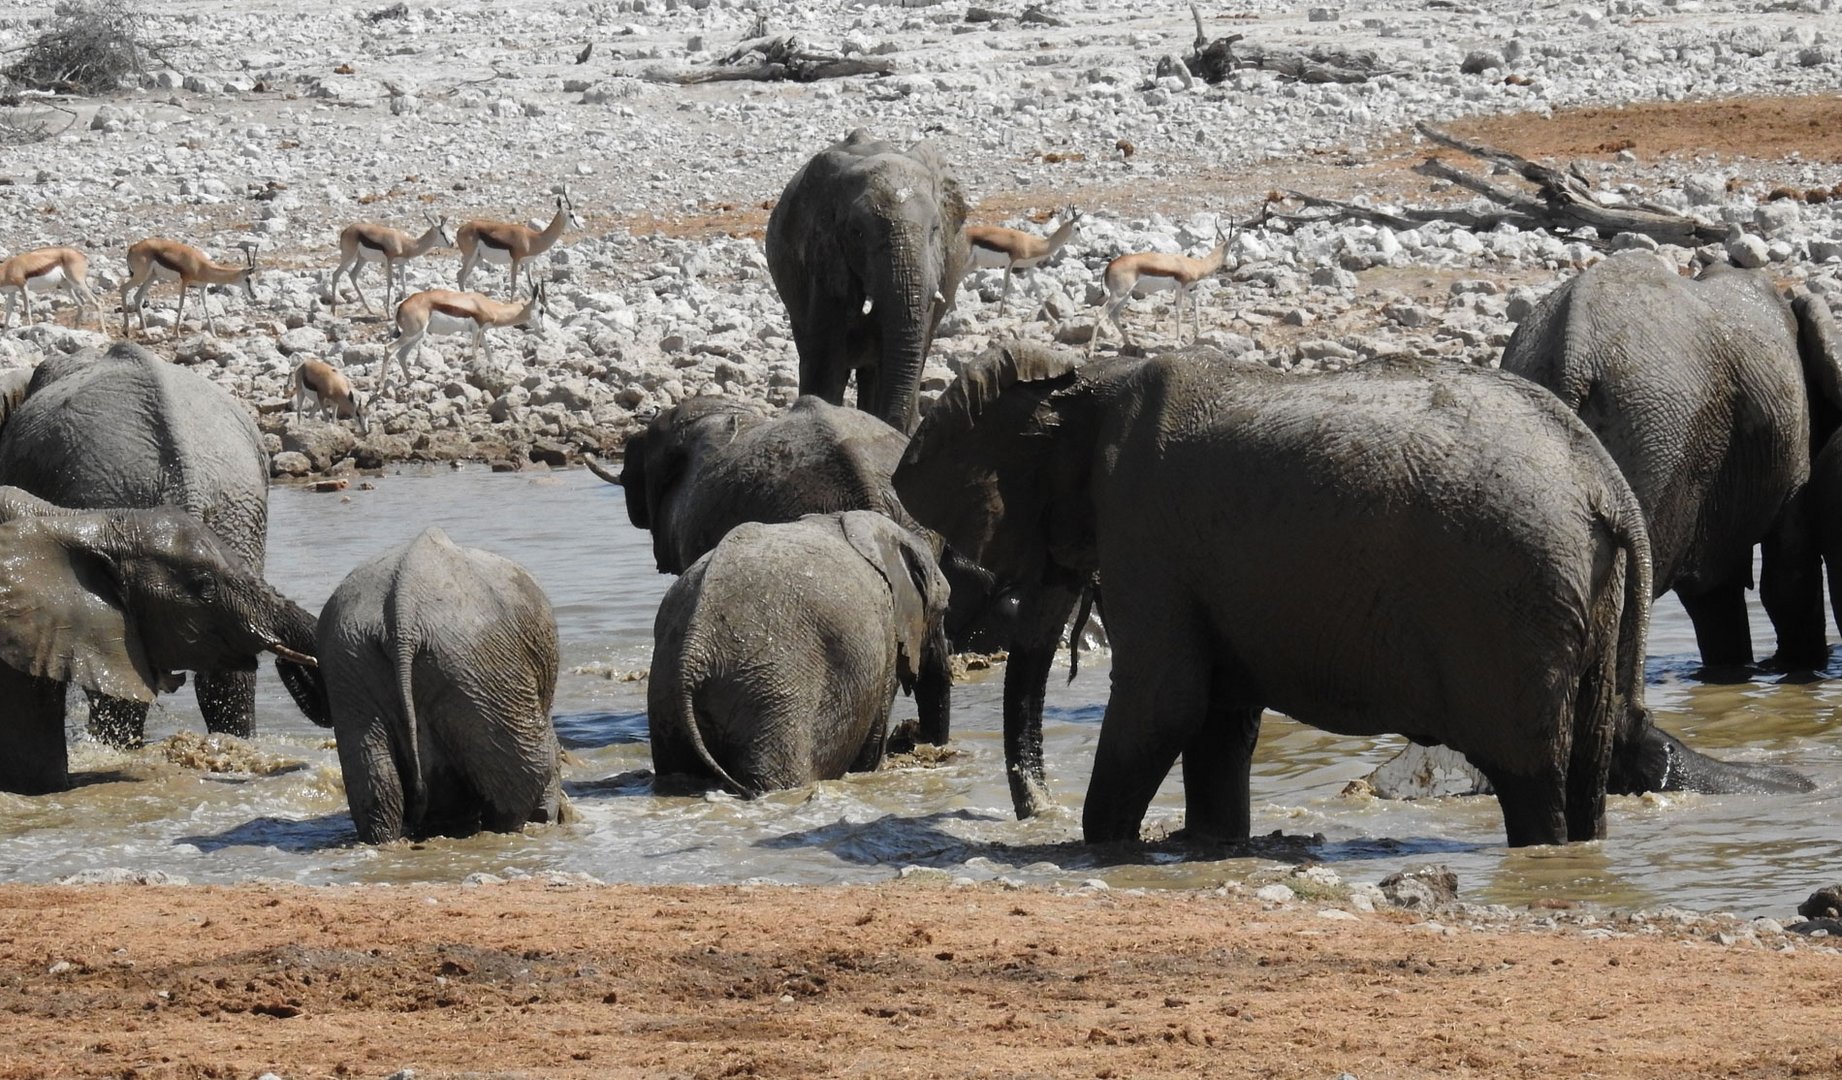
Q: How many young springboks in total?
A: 1